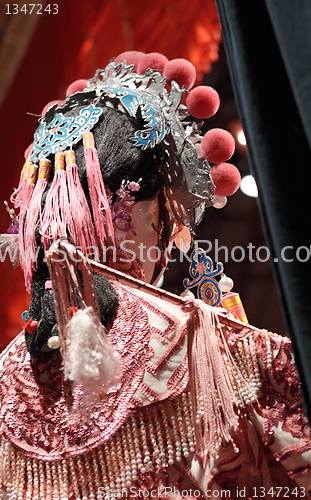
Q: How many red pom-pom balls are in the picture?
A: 9